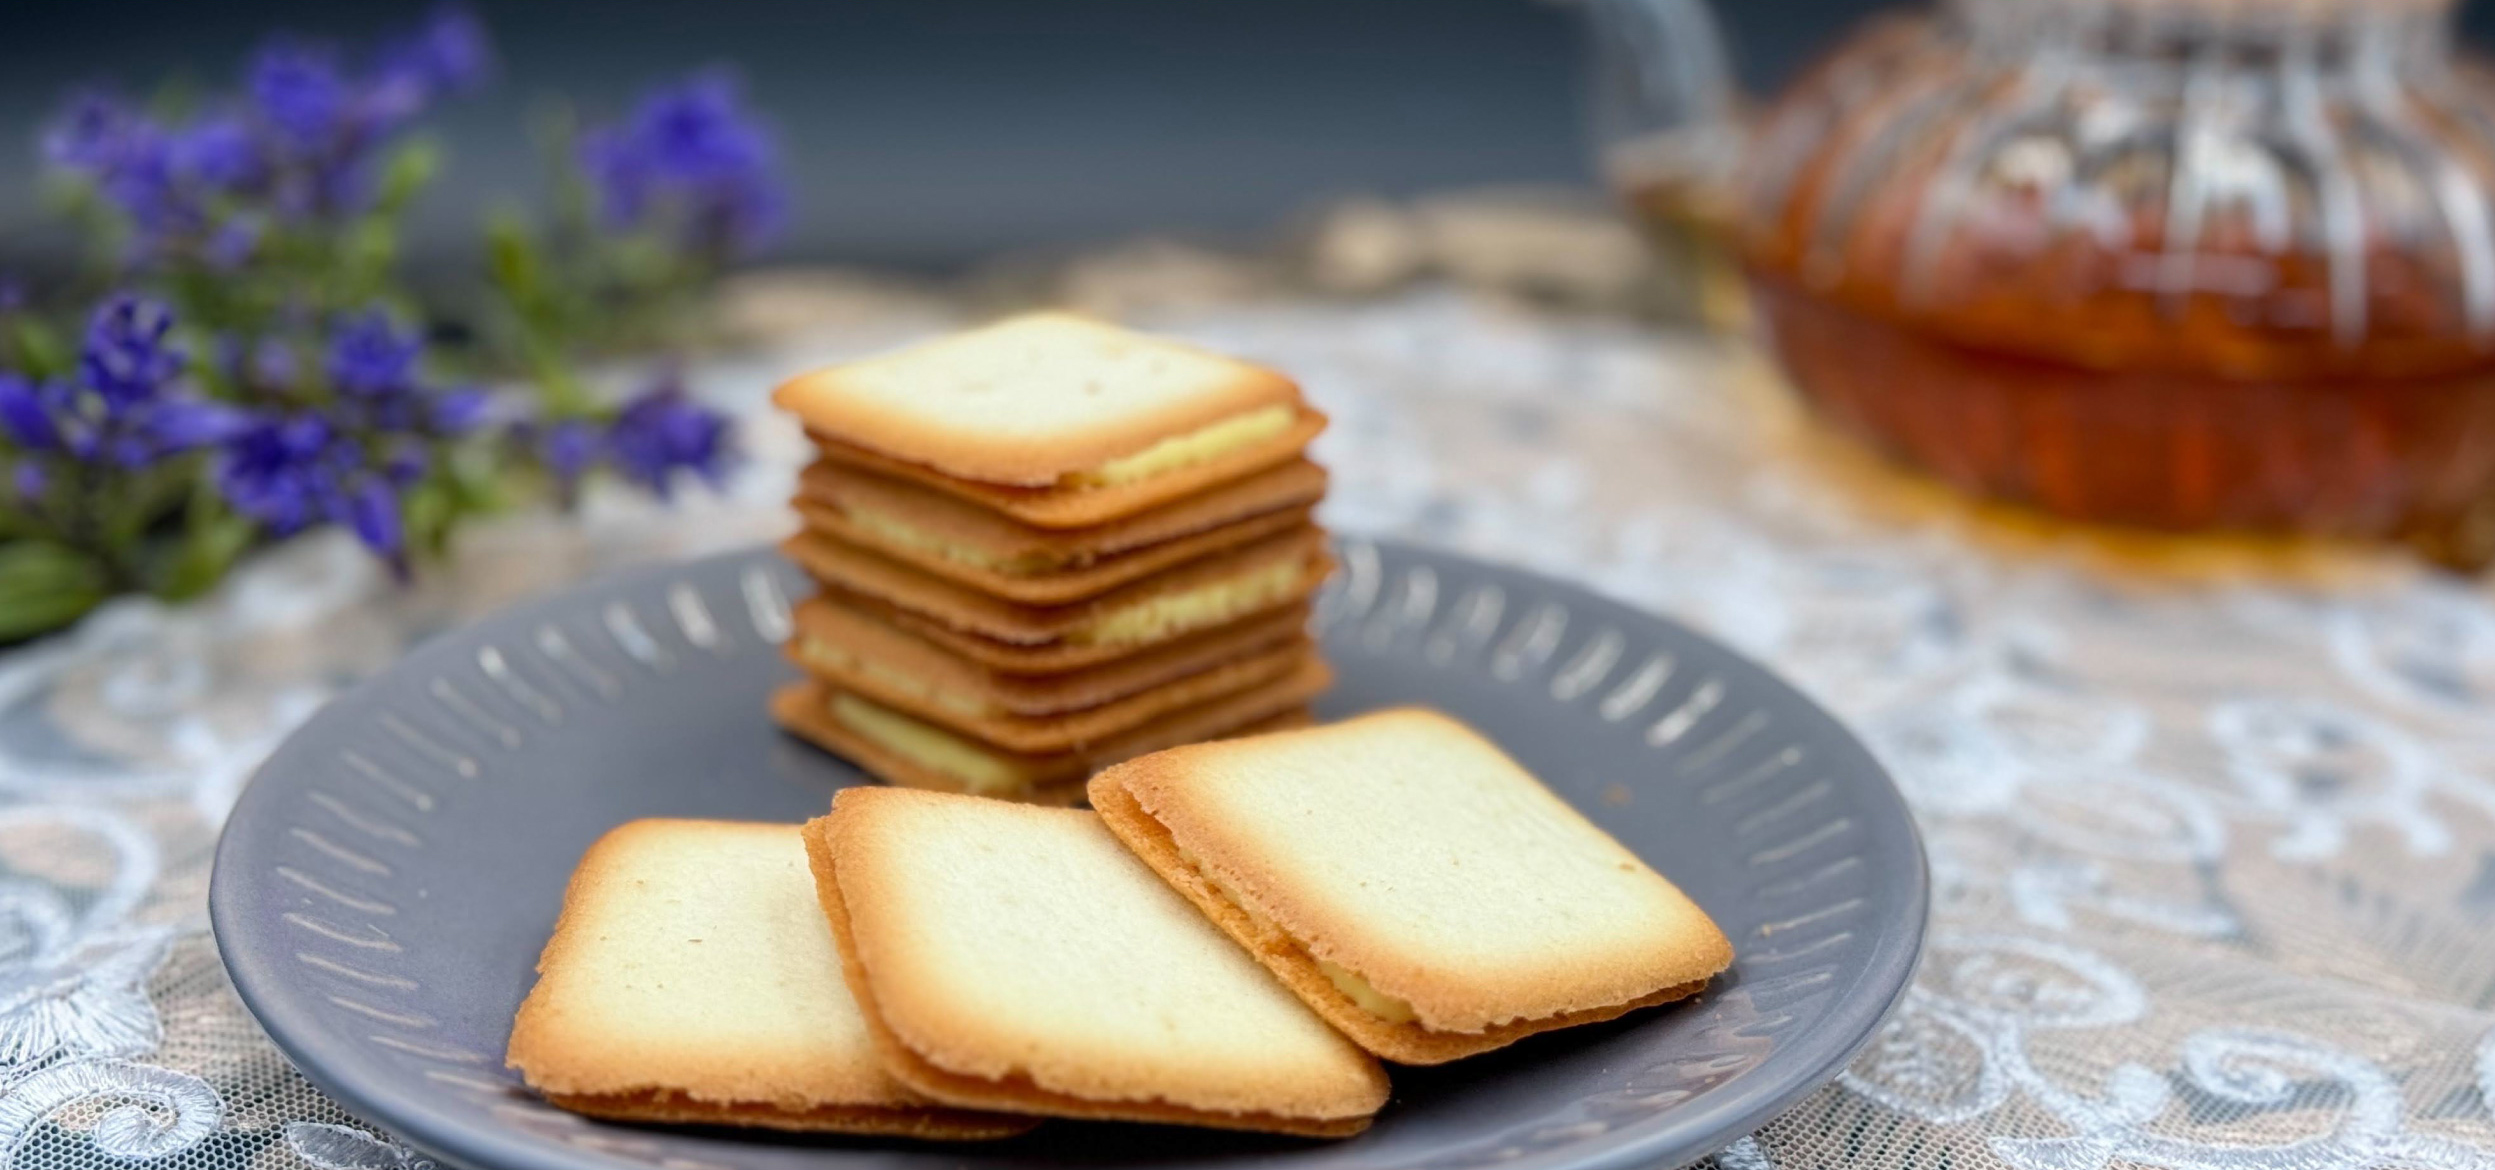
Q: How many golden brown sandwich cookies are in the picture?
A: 8